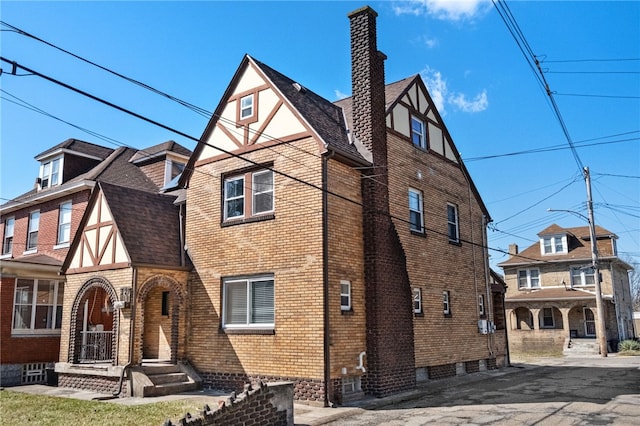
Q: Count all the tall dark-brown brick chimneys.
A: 1